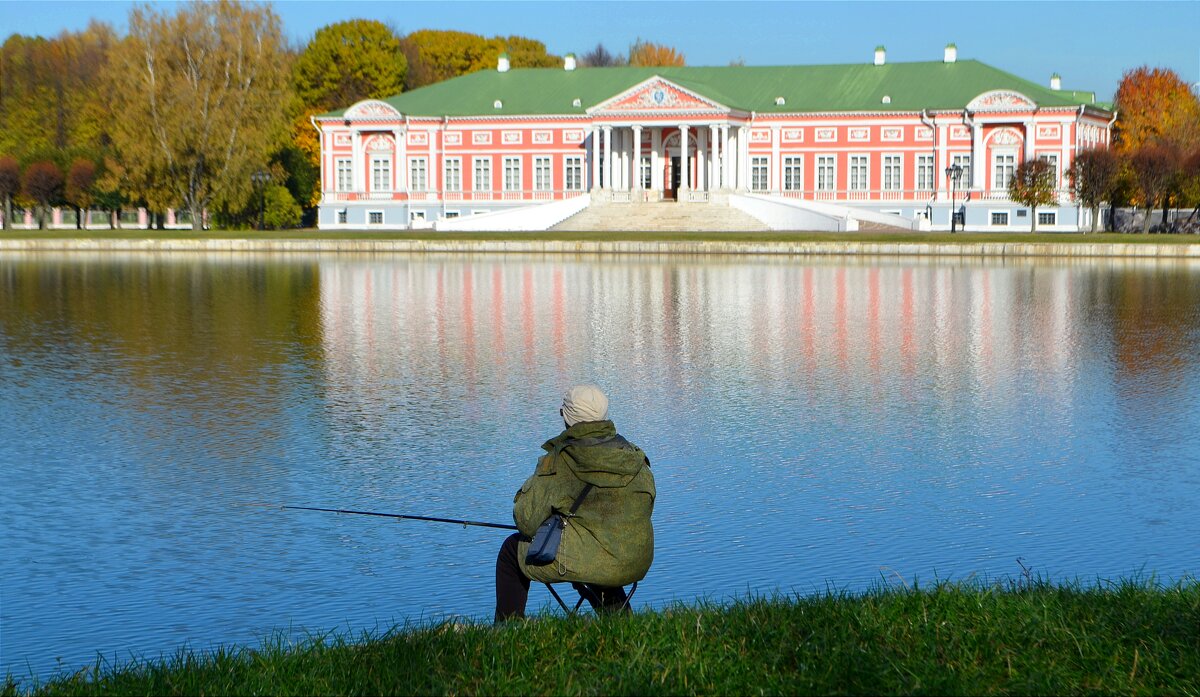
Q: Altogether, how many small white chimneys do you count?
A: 5